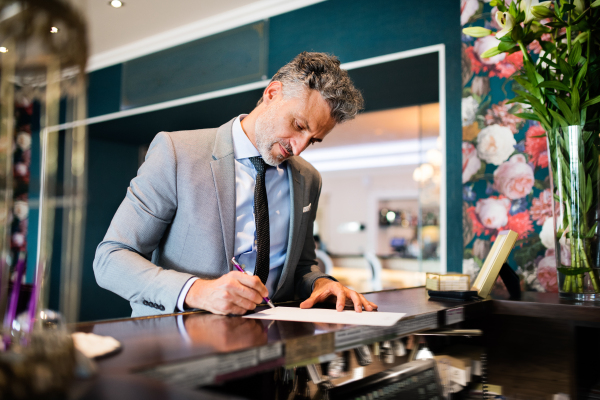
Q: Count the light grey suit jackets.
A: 1